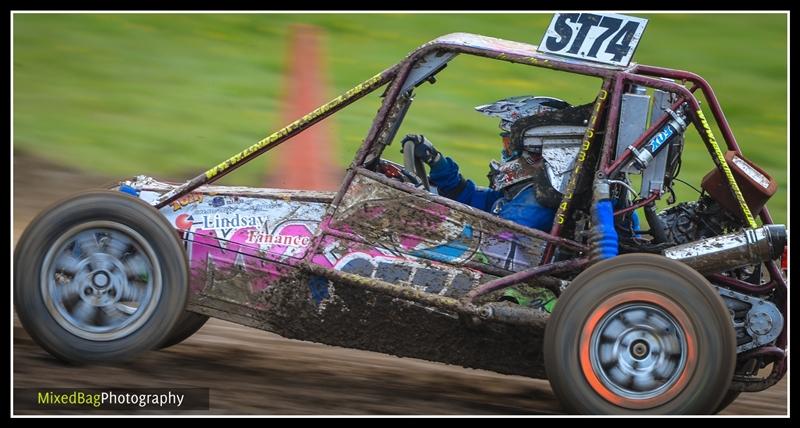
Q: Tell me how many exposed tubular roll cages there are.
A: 1